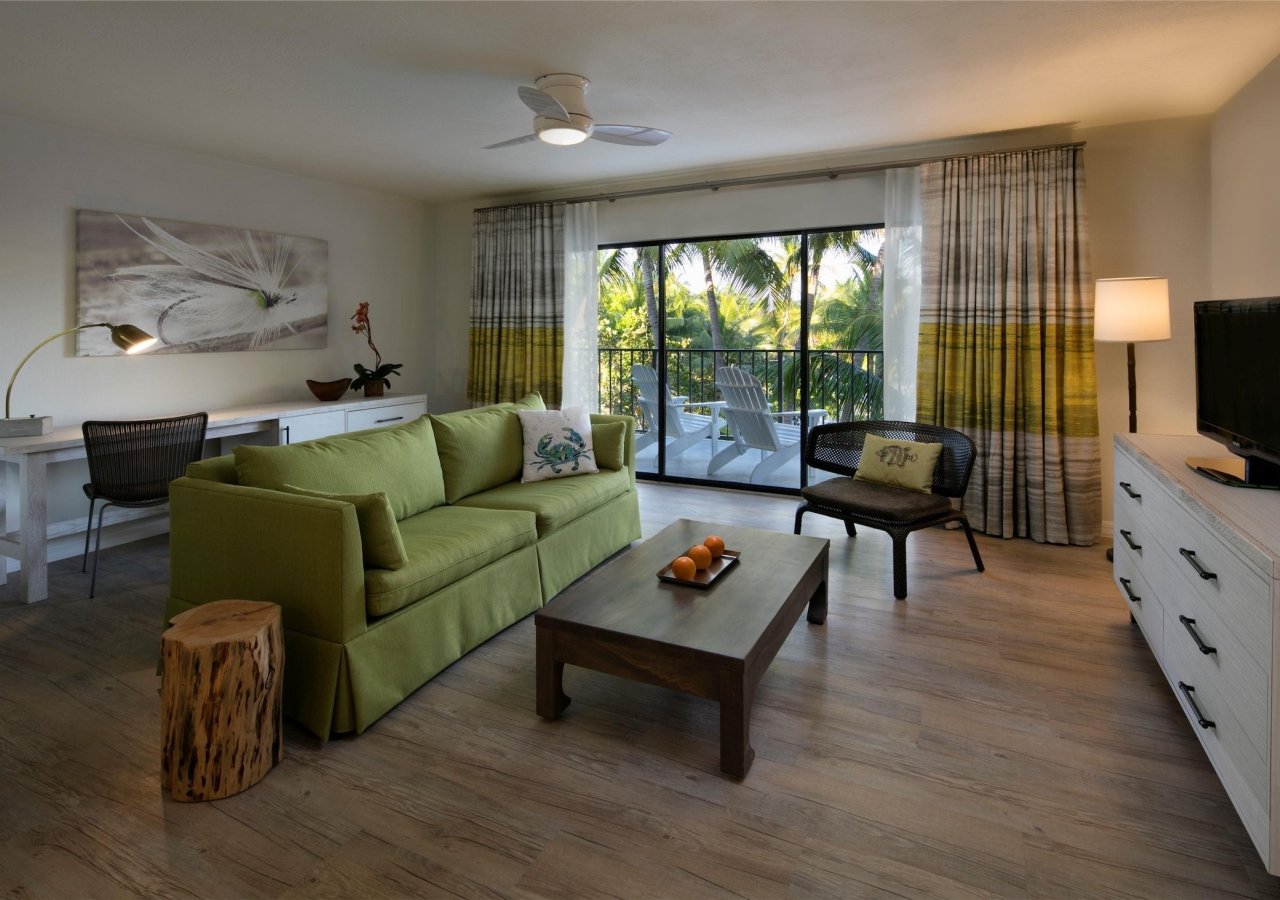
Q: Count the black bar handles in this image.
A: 8